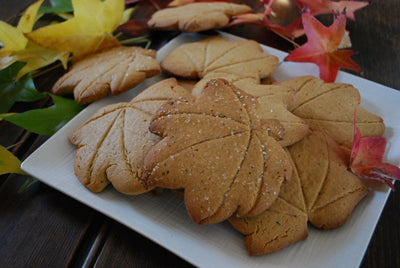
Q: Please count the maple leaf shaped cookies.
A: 8